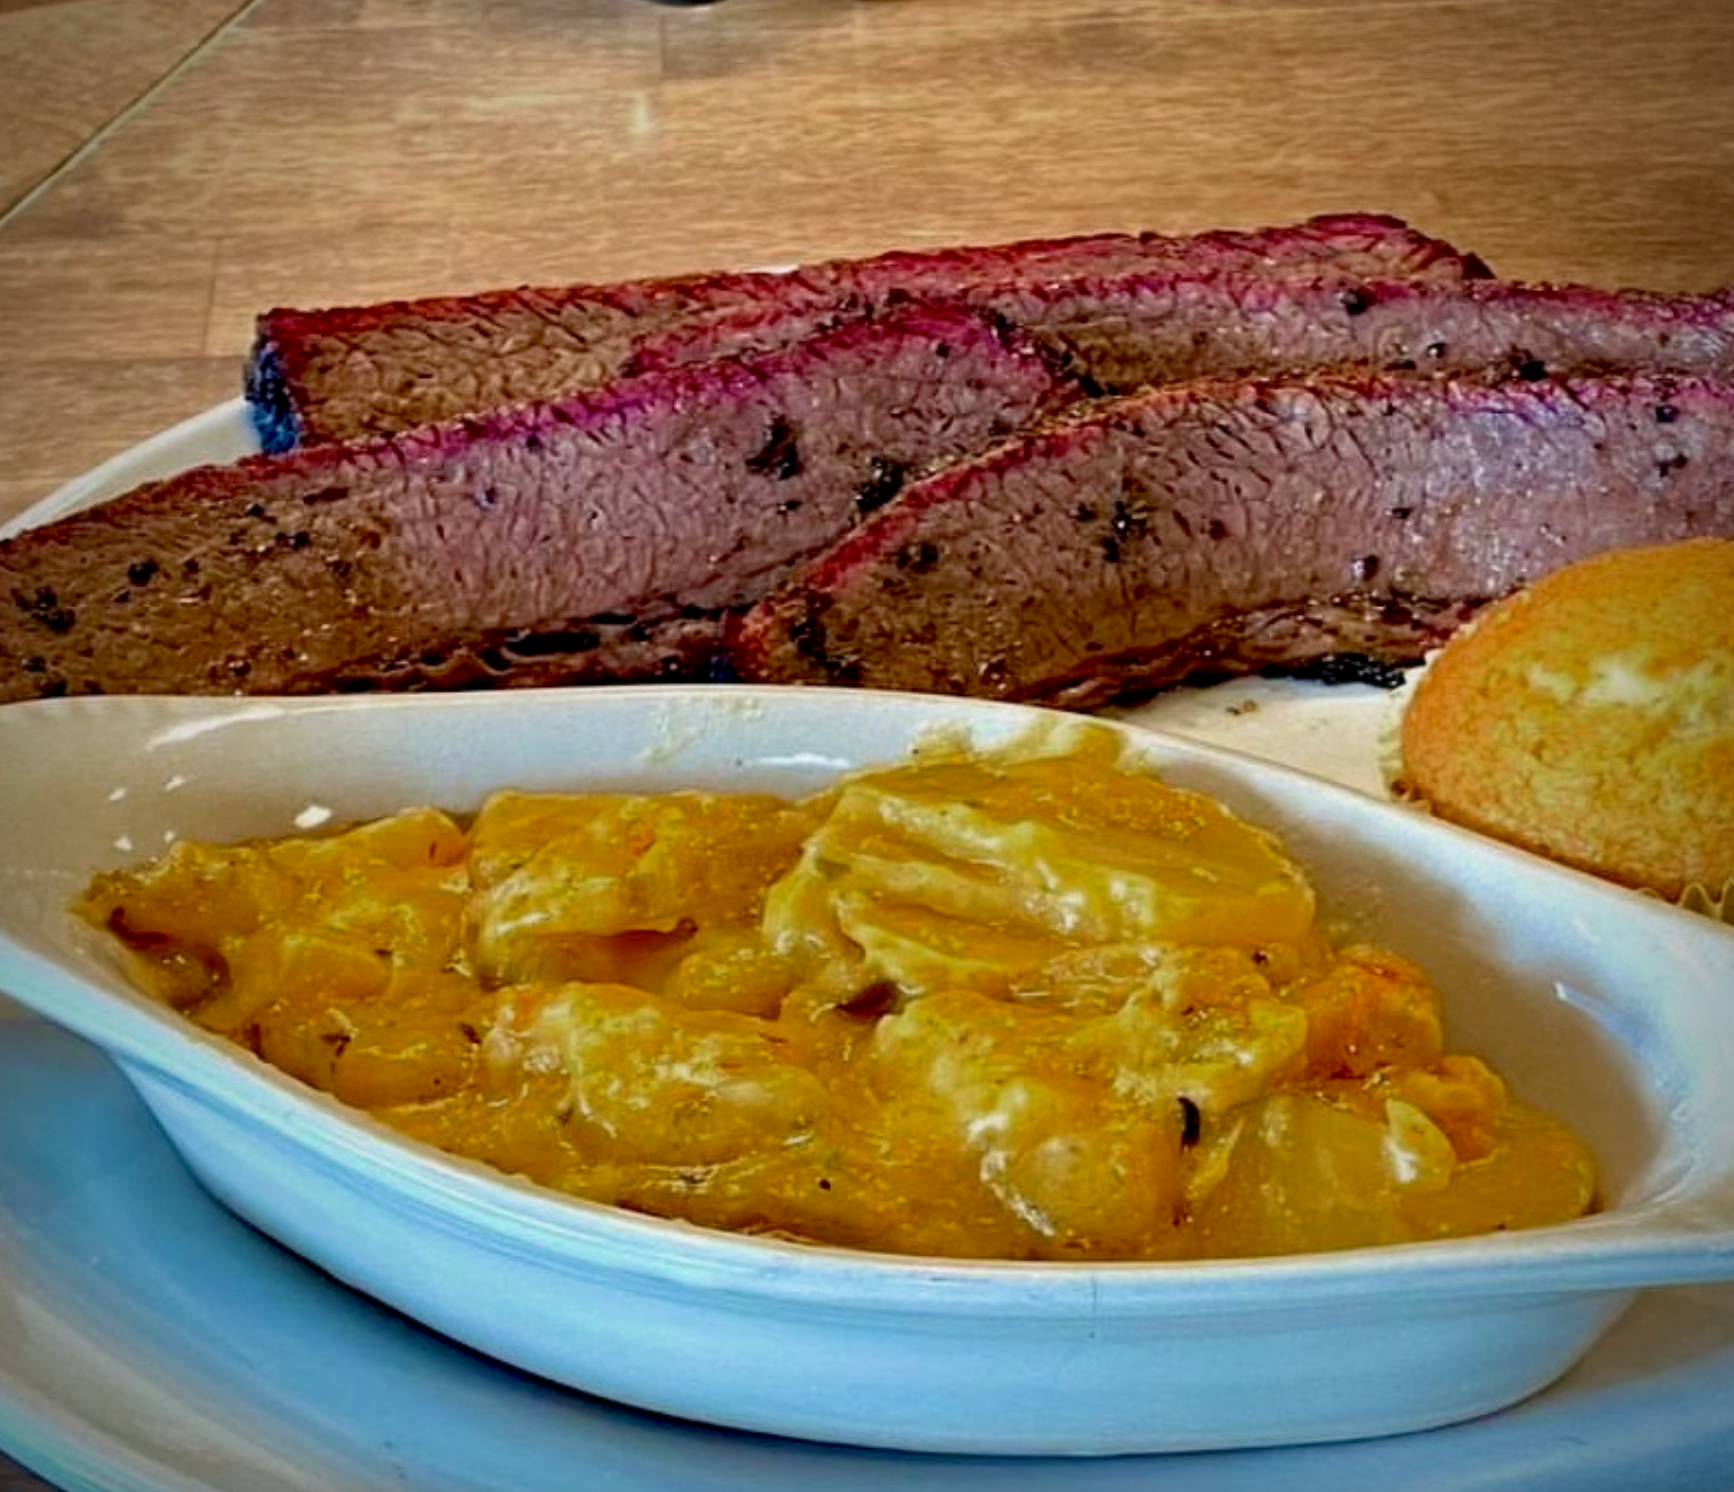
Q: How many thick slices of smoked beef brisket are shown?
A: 4